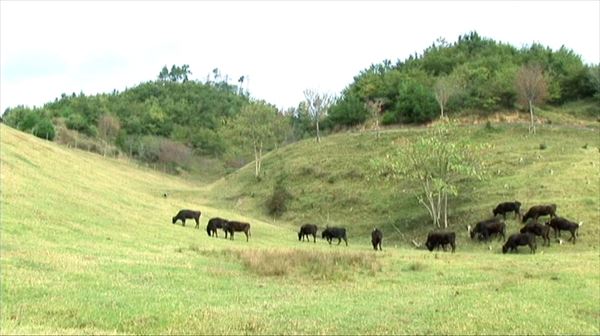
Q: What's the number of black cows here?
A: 13